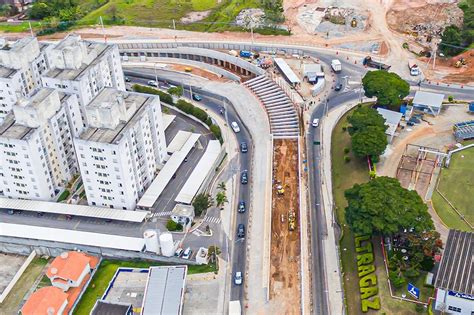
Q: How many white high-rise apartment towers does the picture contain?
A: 4